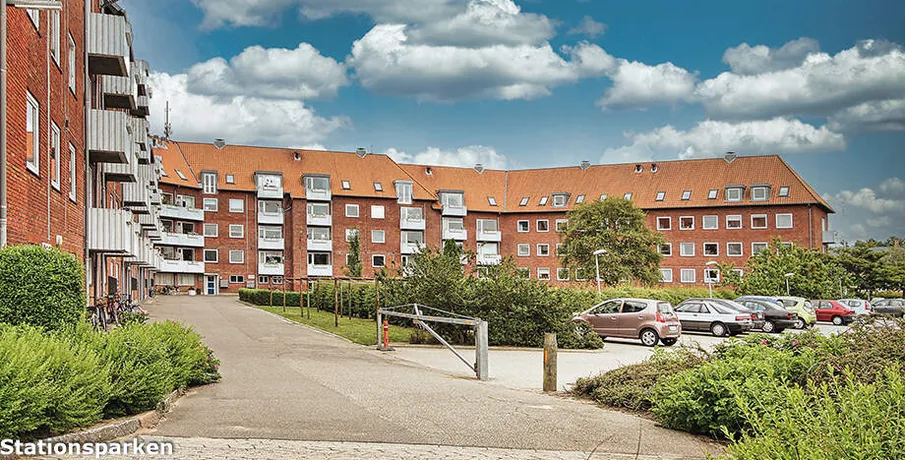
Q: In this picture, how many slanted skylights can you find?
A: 15